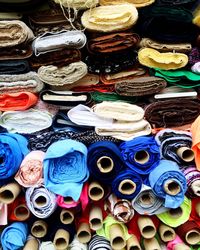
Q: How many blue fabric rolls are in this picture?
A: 7